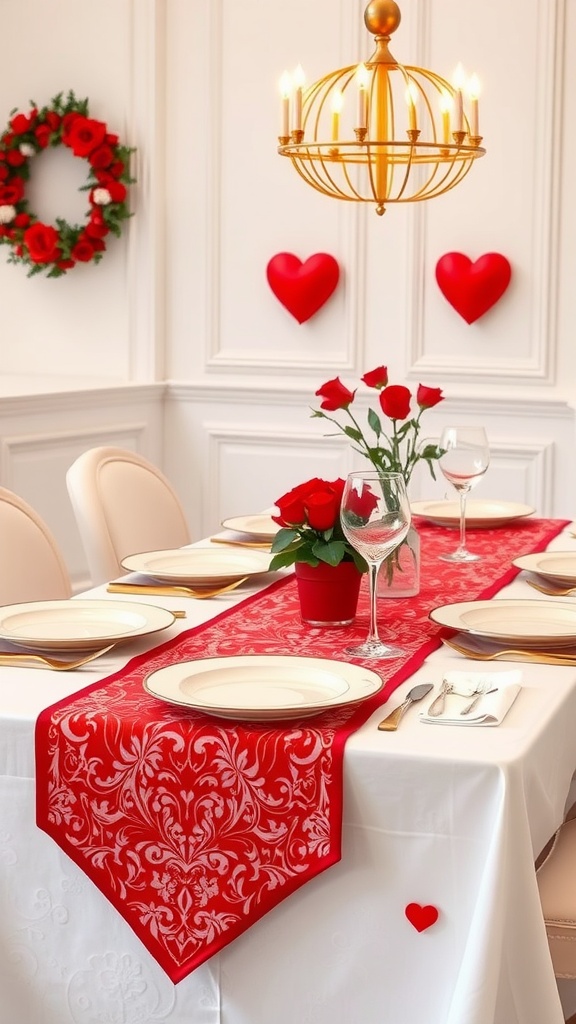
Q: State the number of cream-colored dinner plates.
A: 7